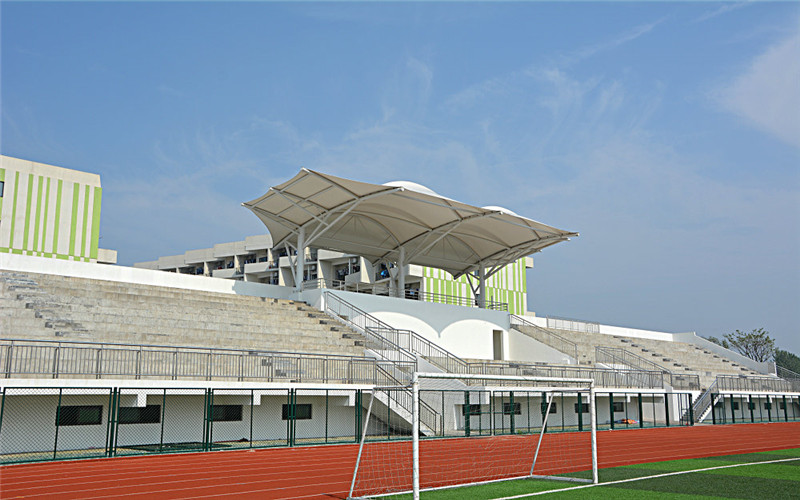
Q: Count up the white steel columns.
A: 3